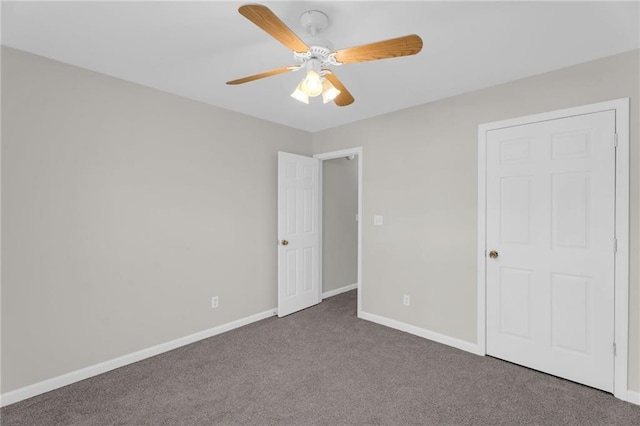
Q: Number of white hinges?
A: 3